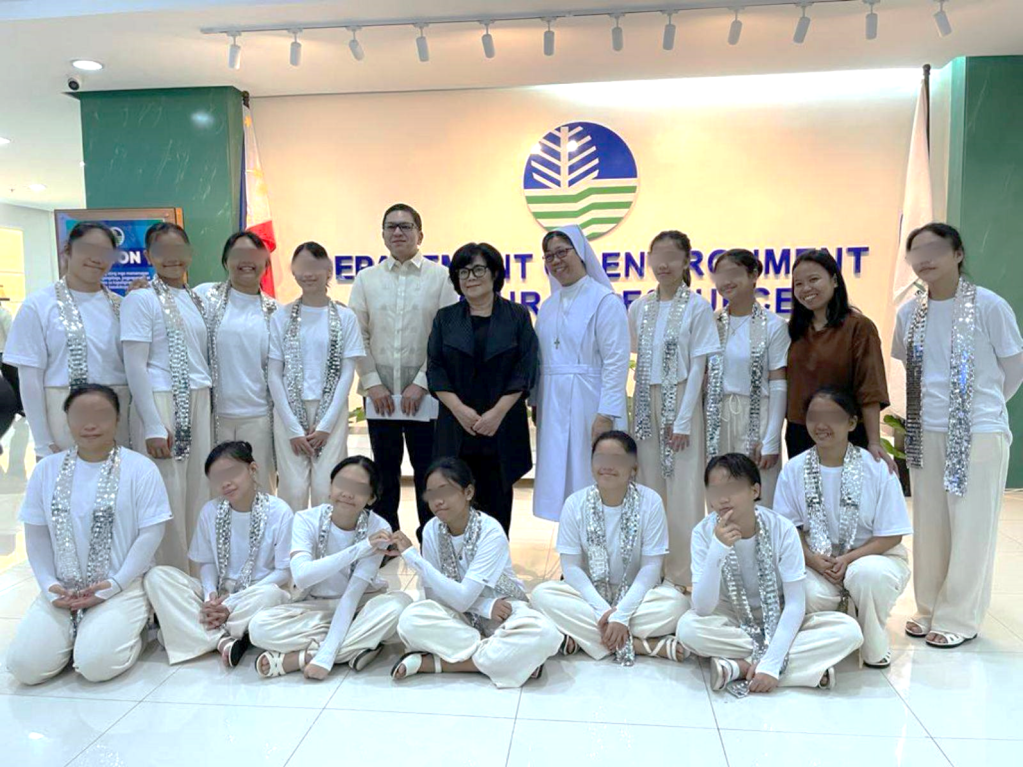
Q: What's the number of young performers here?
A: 14